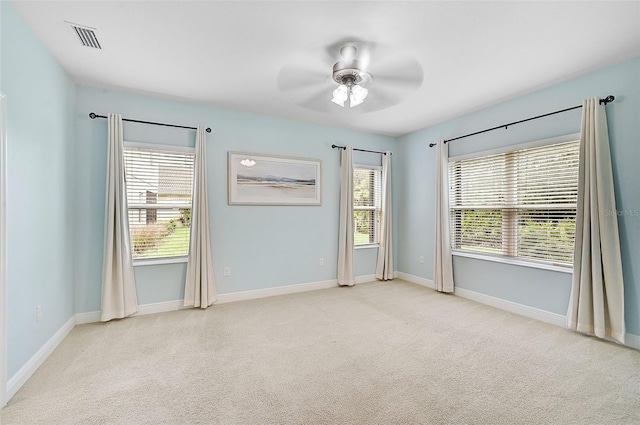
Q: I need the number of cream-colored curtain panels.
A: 6